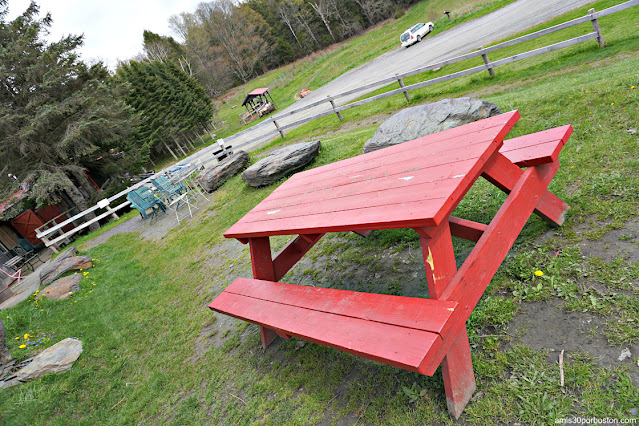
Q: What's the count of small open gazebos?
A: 1